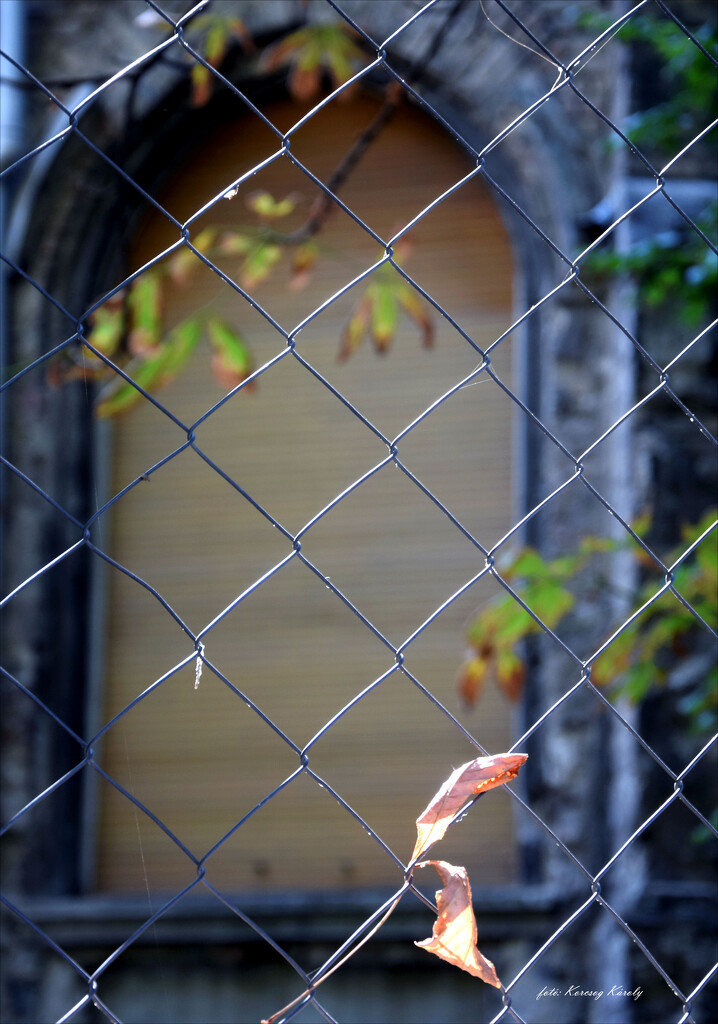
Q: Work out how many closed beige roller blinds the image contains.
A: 1